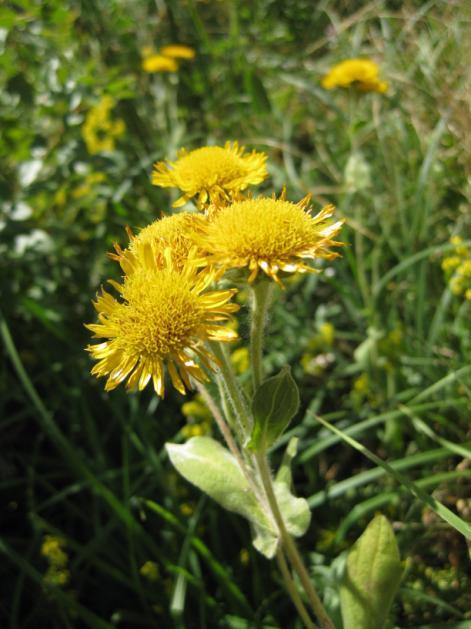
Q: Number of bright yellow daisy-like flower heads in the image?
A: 7